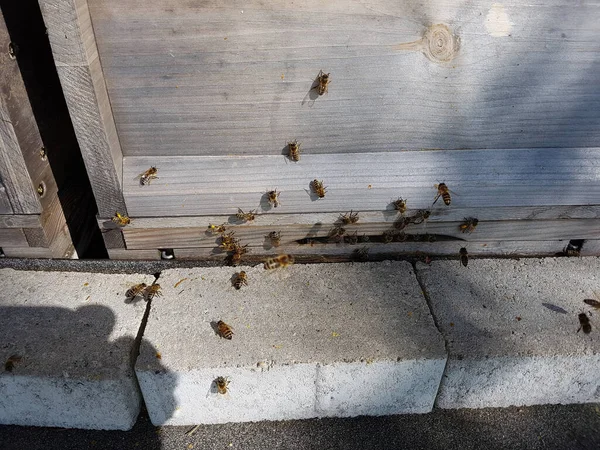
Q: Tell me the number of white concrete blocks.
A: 3